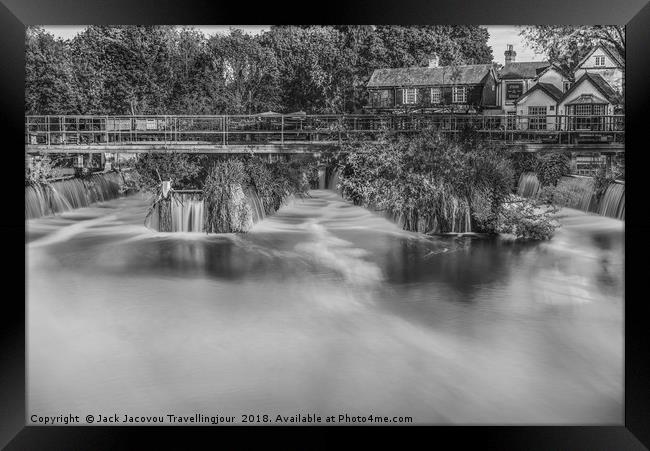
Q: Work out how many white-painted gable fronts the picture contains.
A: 4